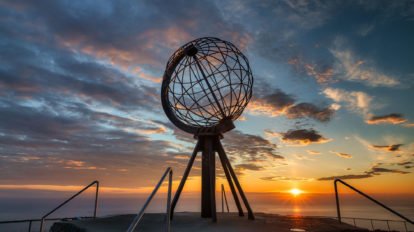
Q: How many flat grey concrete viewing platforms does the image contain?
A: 1